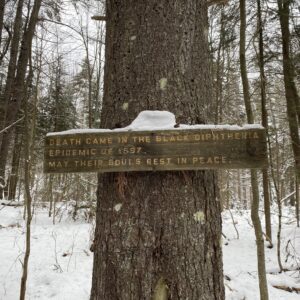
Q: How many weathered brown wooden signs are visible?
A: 1